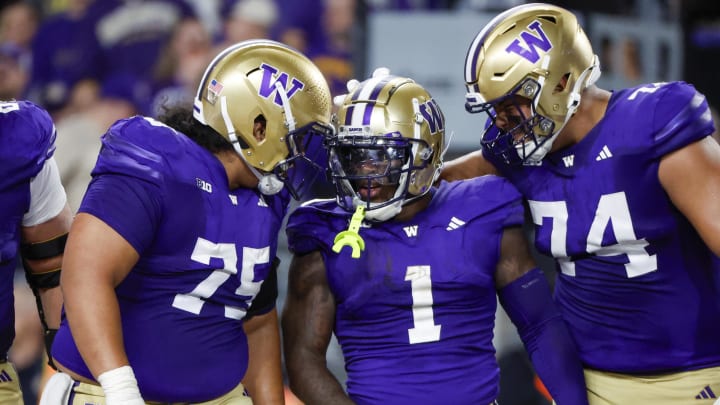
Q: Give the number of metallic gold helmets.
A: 3